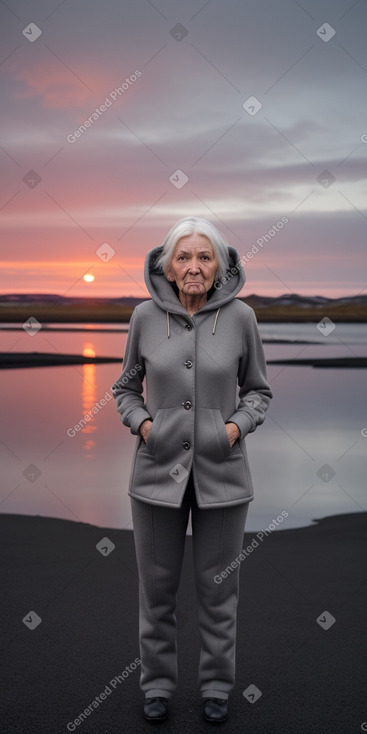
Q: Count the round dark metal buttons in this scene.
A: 4